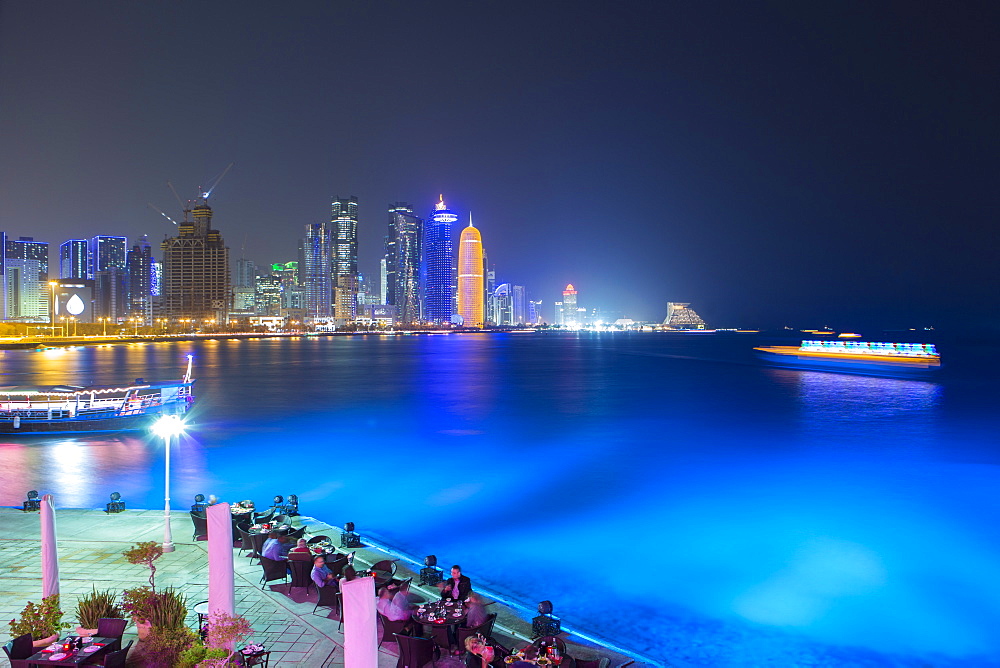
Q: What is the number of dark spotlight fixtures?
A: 8